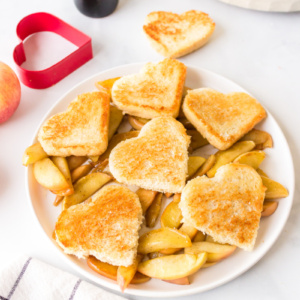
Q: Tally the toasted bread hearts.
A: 7